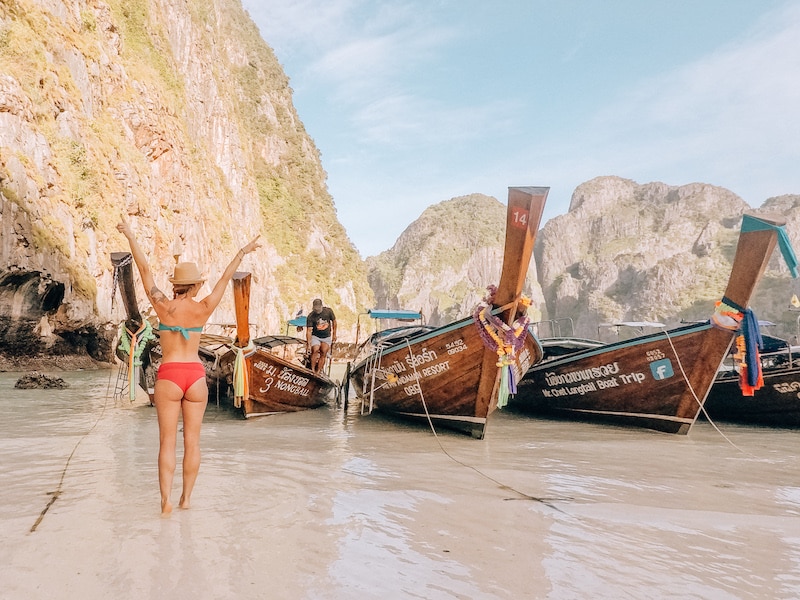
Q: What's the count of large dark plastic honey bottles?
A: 0